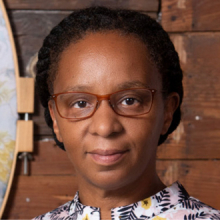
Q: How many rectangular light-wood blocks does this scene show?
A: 2